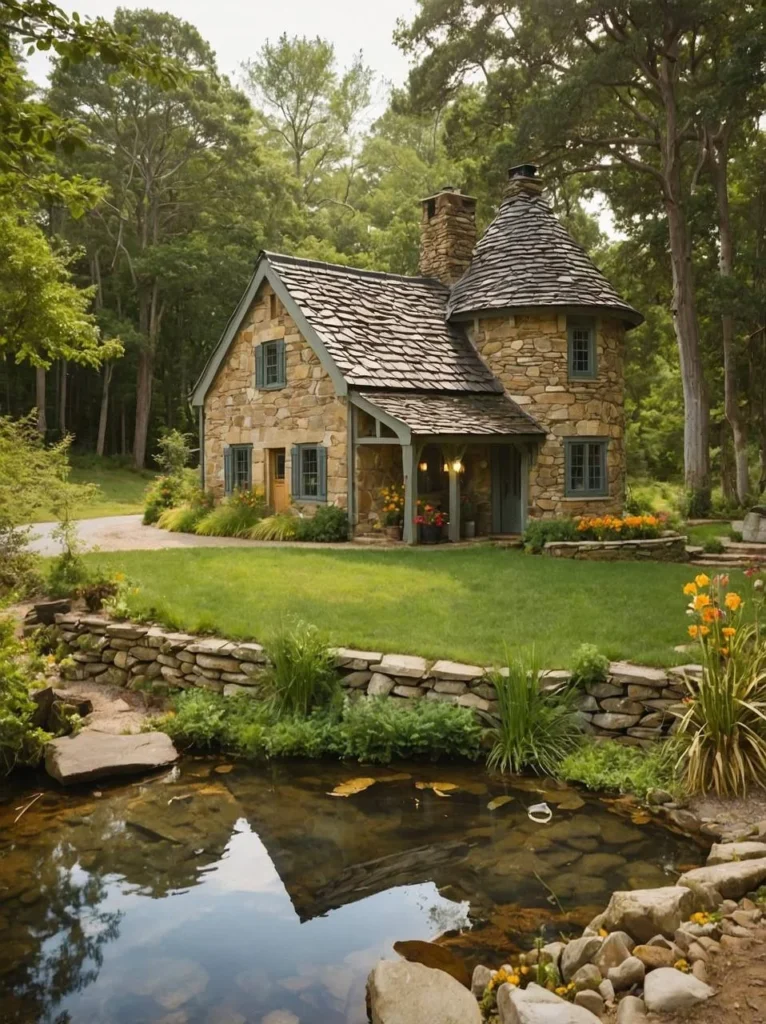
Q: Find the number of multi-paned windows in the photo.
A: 5